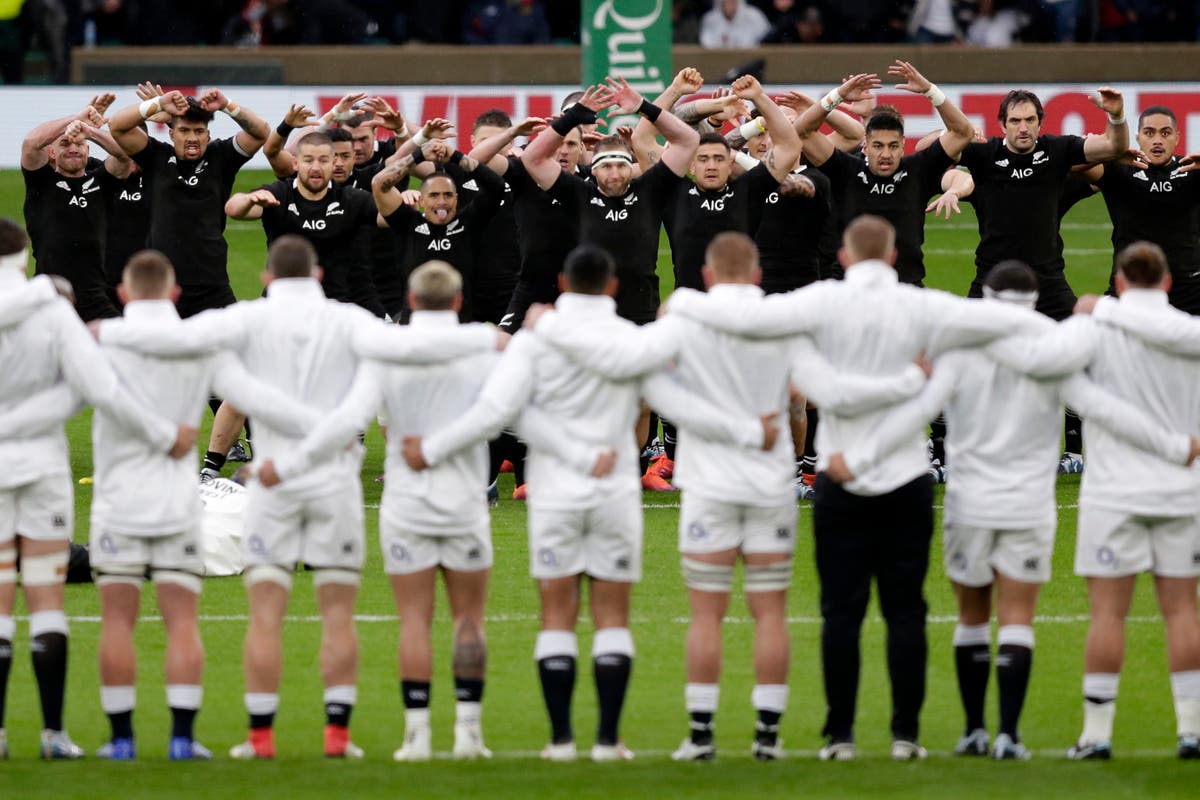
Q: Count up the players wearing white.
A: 9